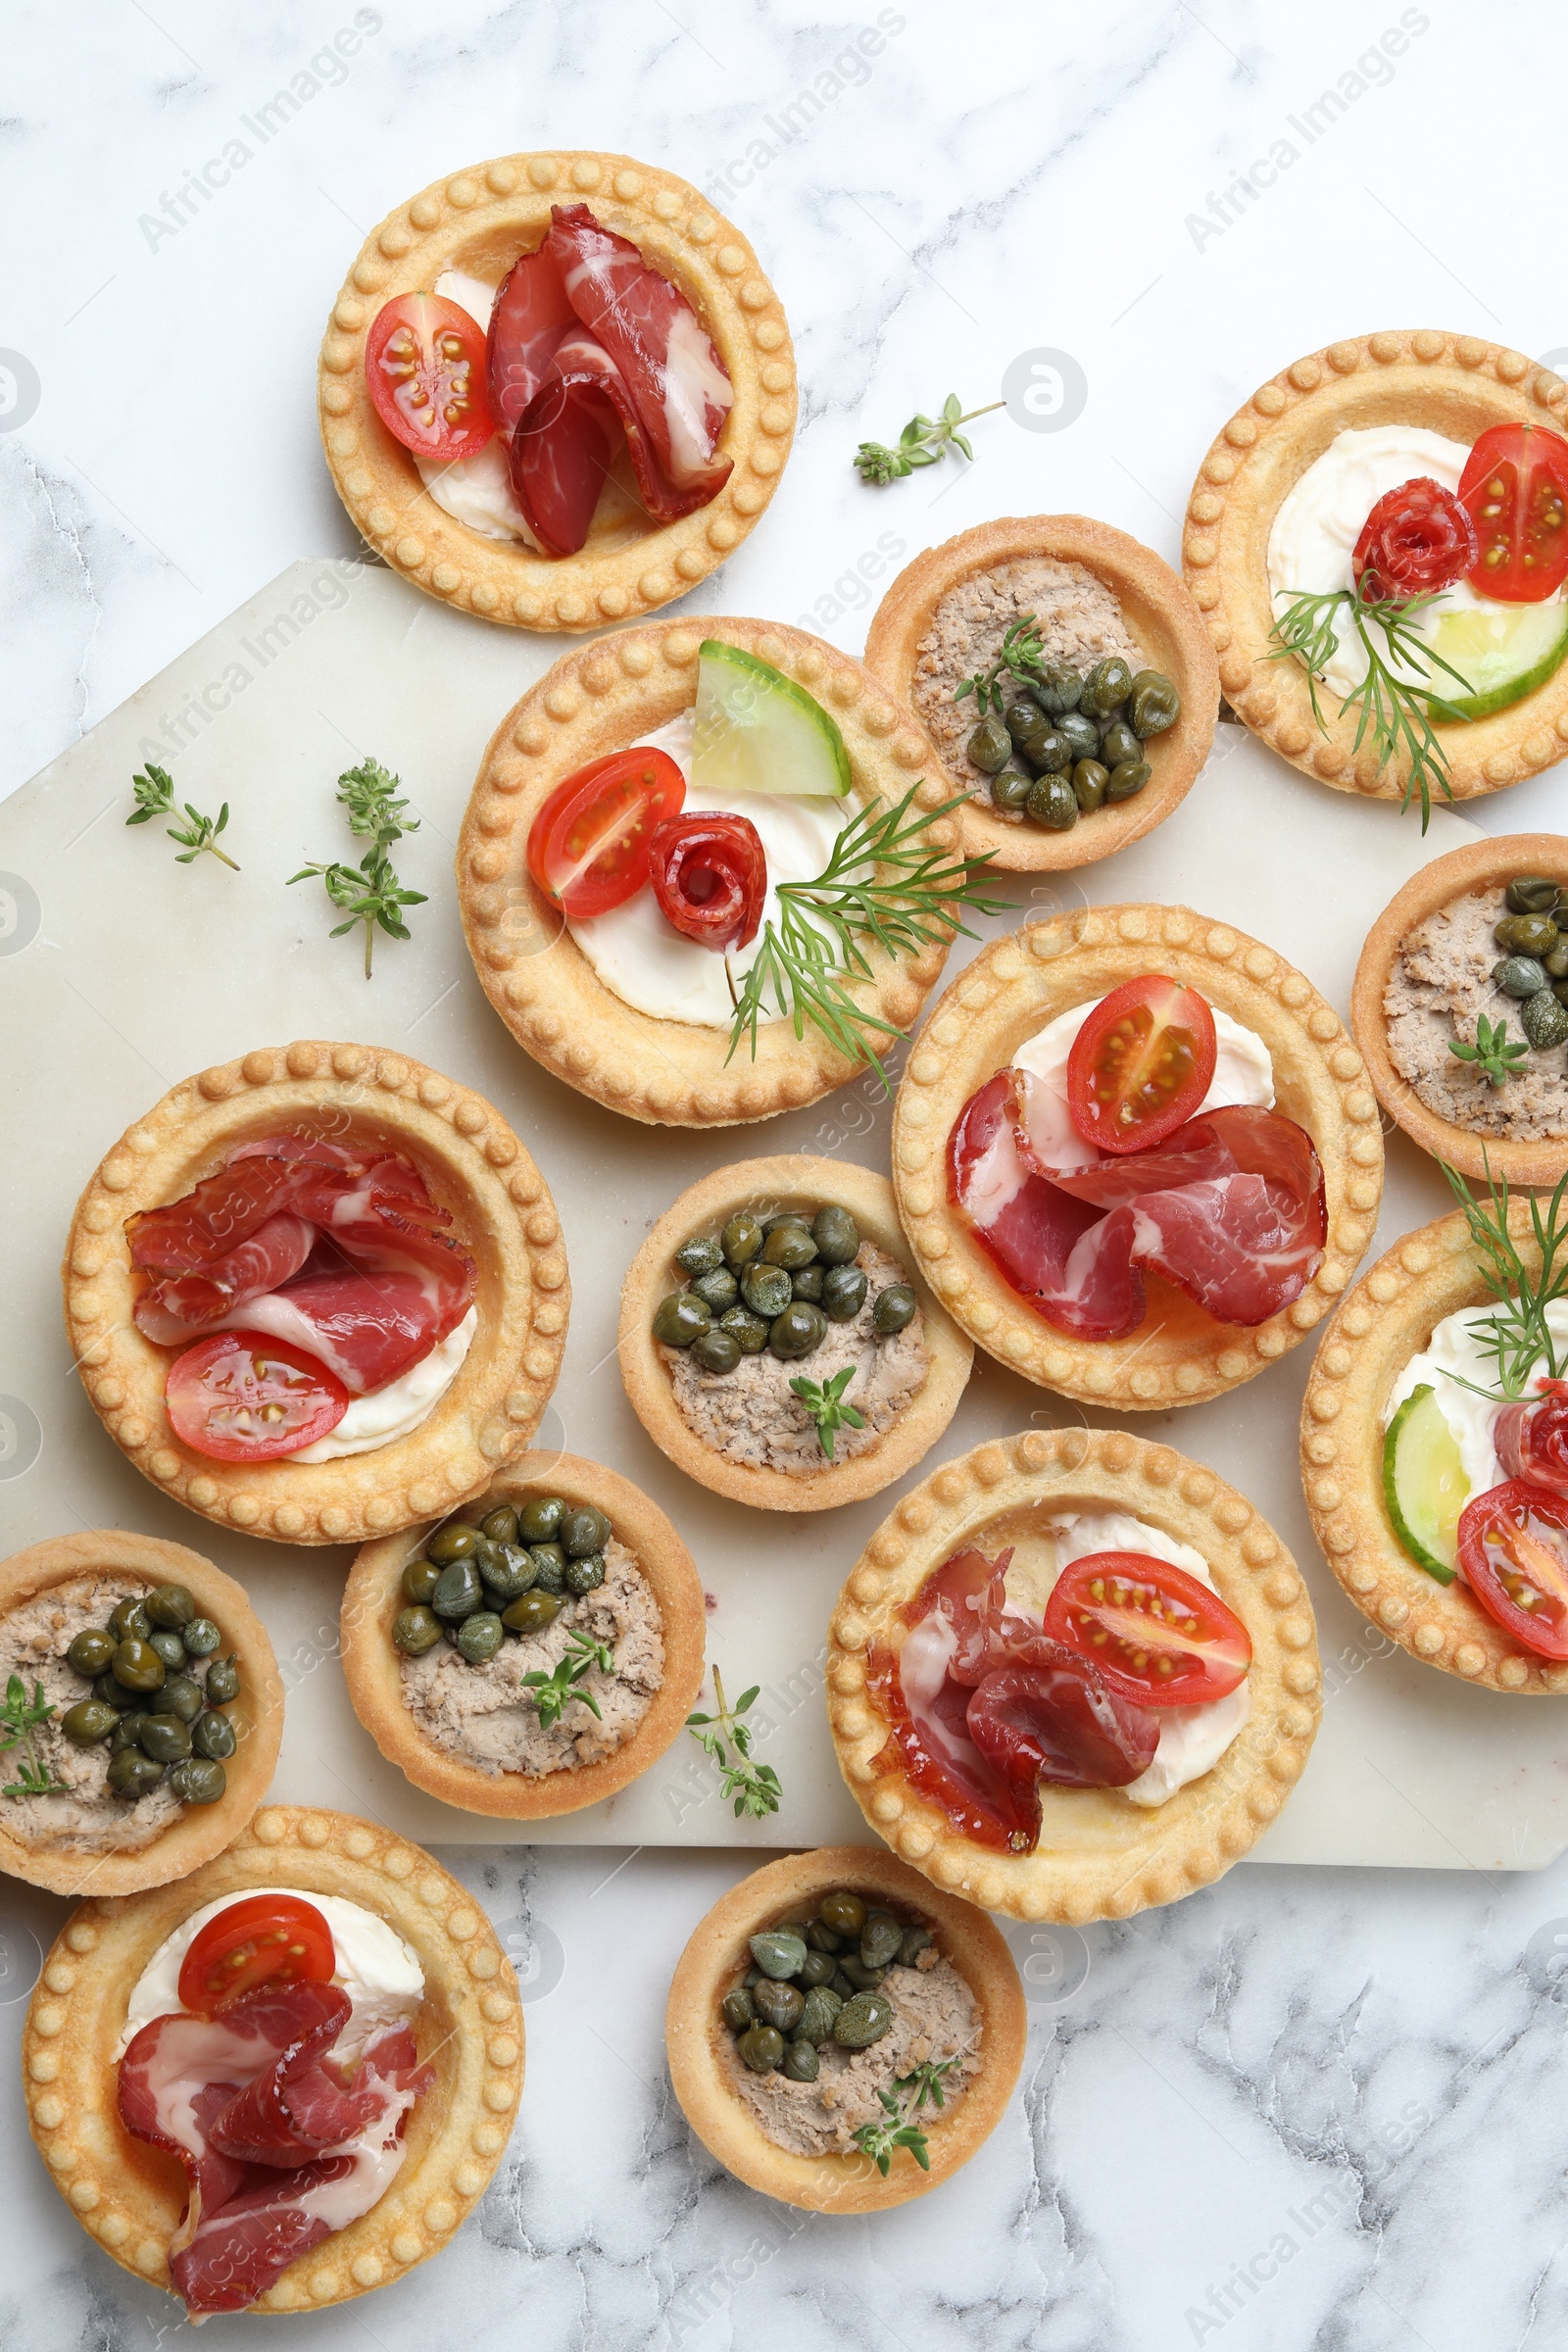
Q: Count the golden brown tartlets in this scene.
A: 14